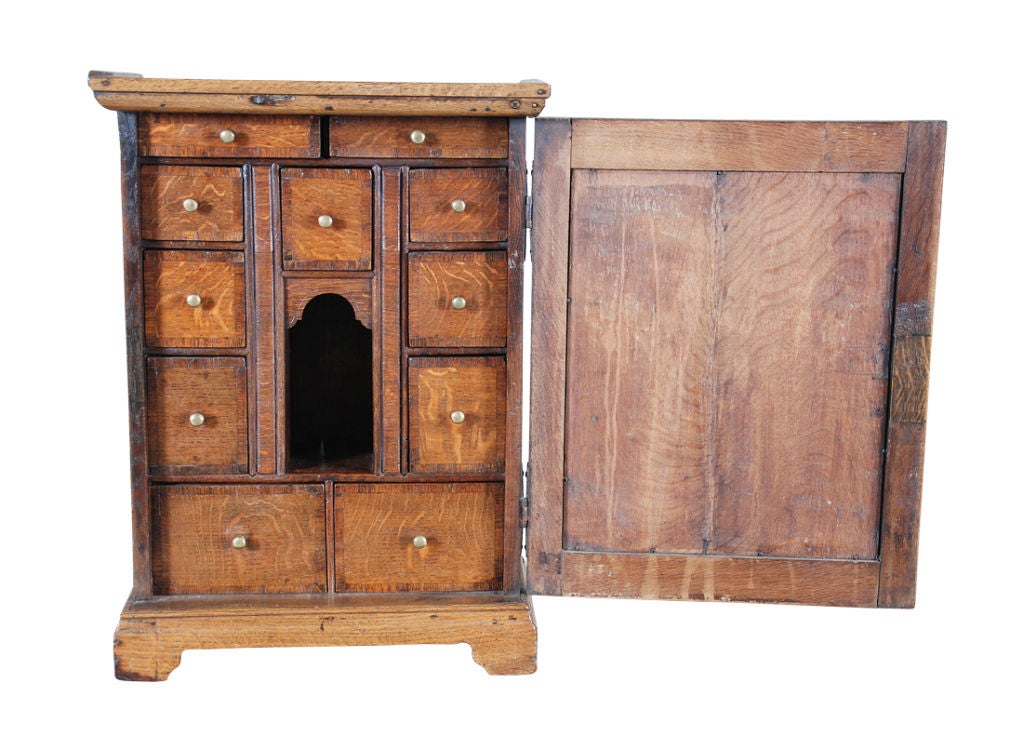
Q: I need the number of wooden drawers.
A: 11